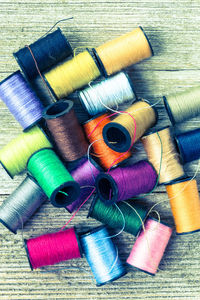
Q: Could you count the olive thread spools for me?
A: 1